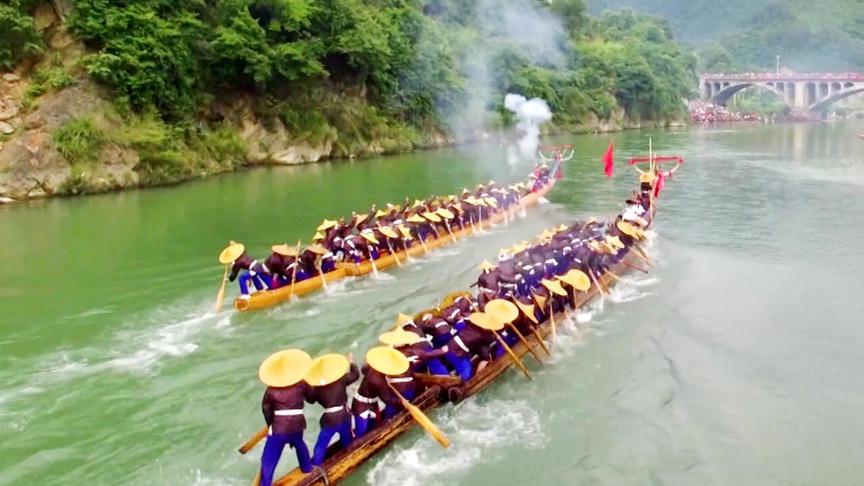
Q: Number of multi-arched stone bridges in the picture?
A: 1